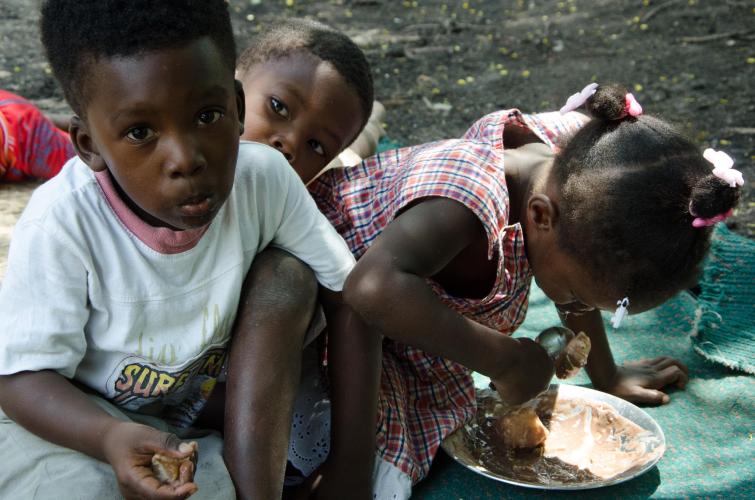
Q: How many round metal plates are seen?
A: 1